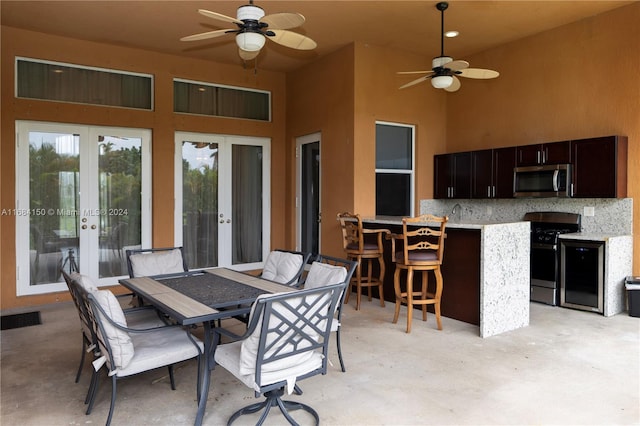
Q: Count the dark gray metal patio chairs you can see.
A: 6